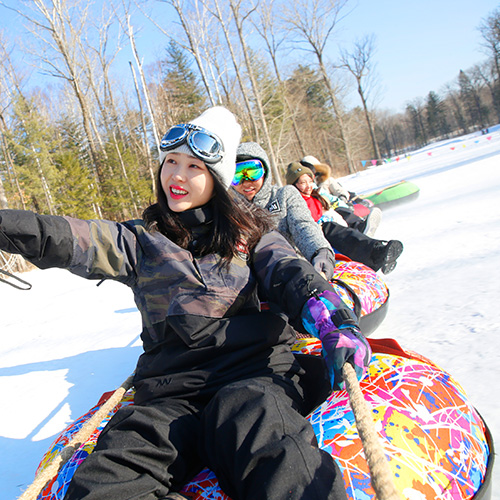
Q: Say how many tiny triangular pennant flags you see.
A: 10